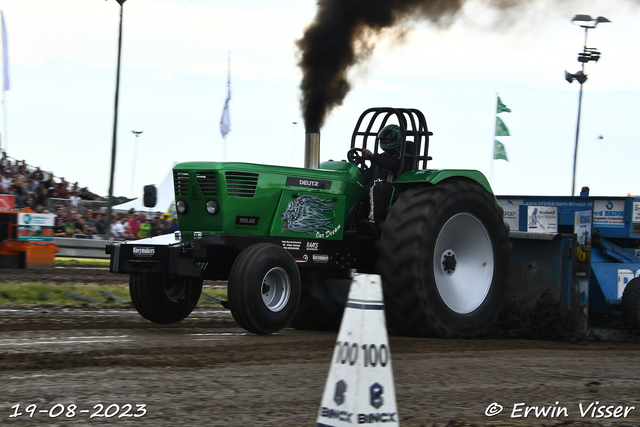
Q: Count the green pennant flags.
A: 3